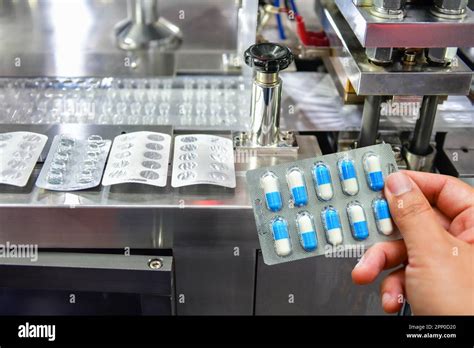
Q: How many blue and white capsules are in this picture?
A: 10